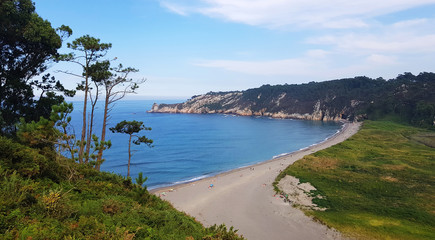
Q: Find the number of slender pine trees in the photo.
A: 4